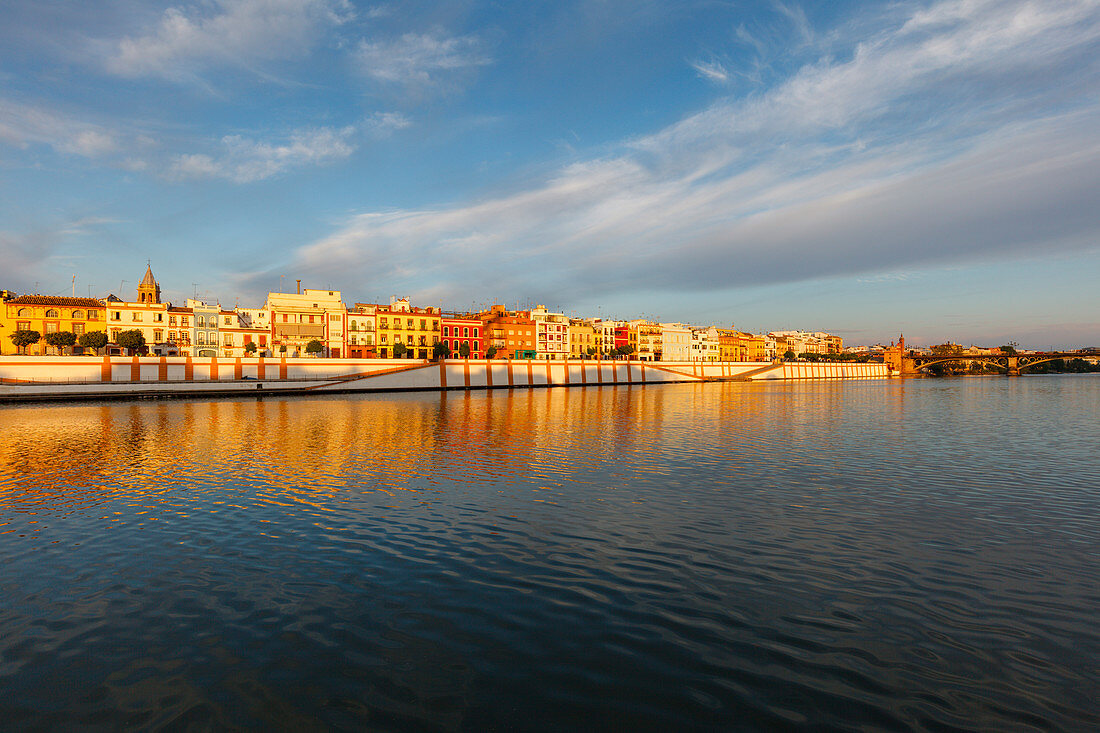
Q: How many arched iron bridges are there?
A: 1